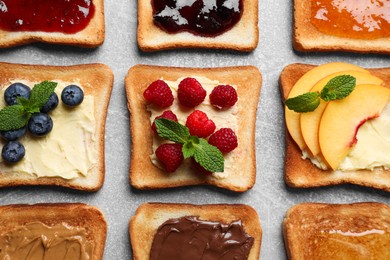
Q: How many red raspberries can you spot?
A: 8